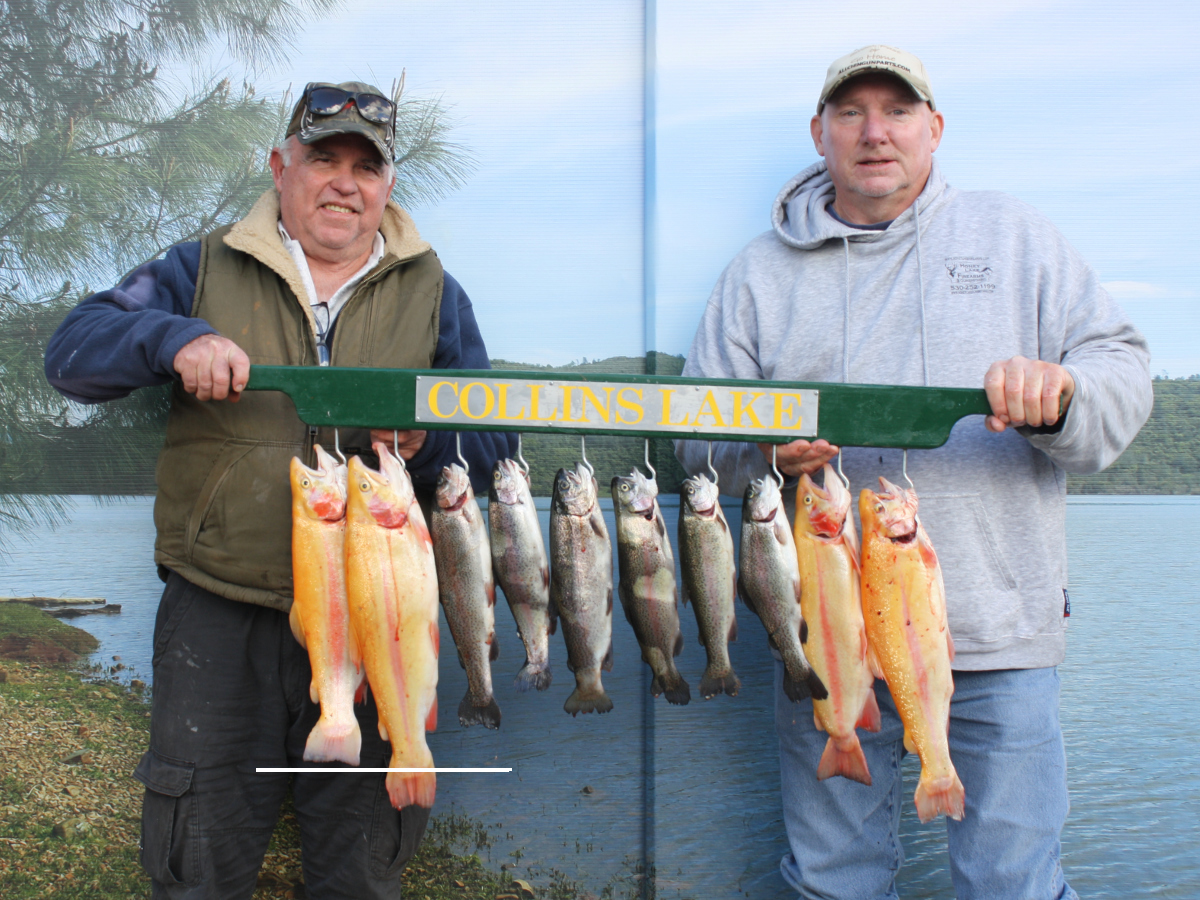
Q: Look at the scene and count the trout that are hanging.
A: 10